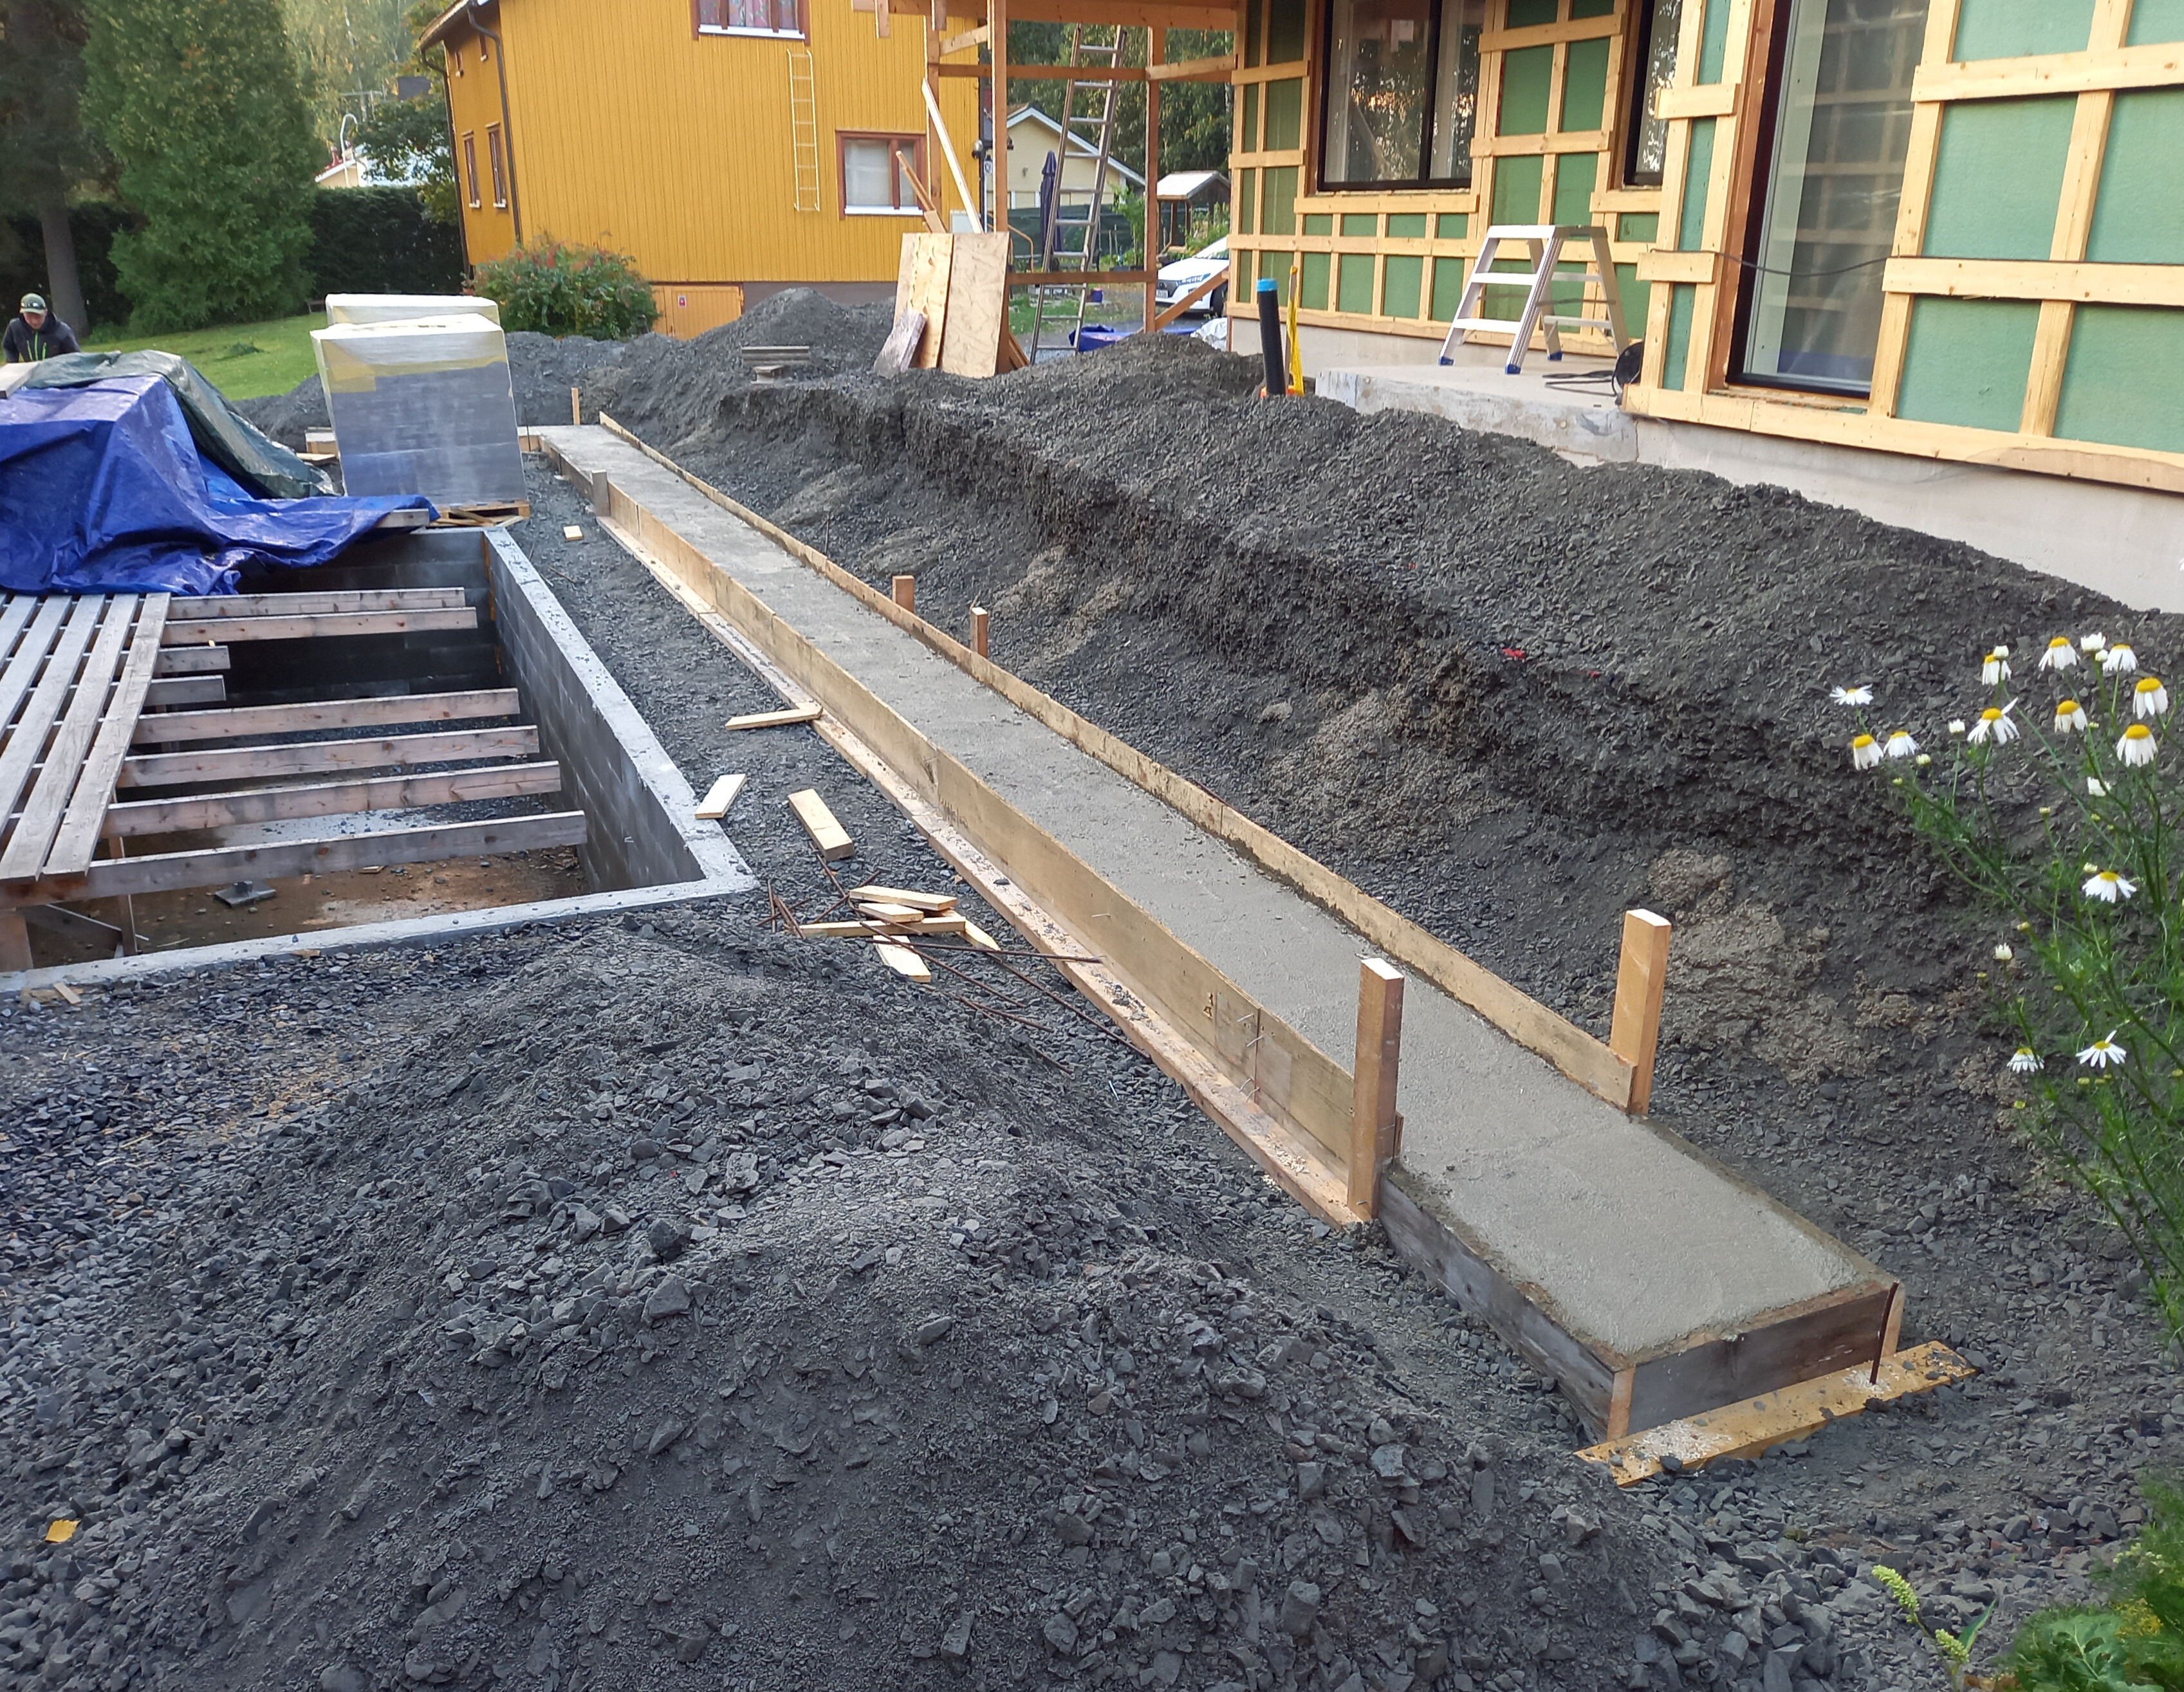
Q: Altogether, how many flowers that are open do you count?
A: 13